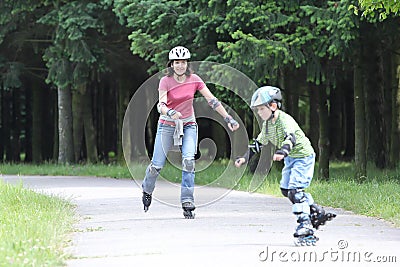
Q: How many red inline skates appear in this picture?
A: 0